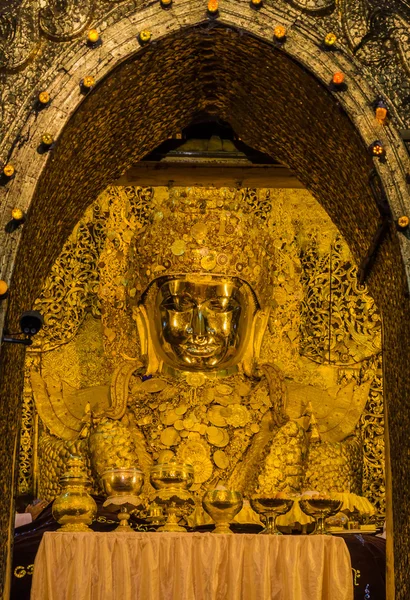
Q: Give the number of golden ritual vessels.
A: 6